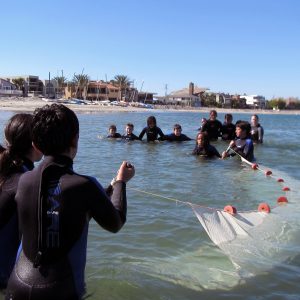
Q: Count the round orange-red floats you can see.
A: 7